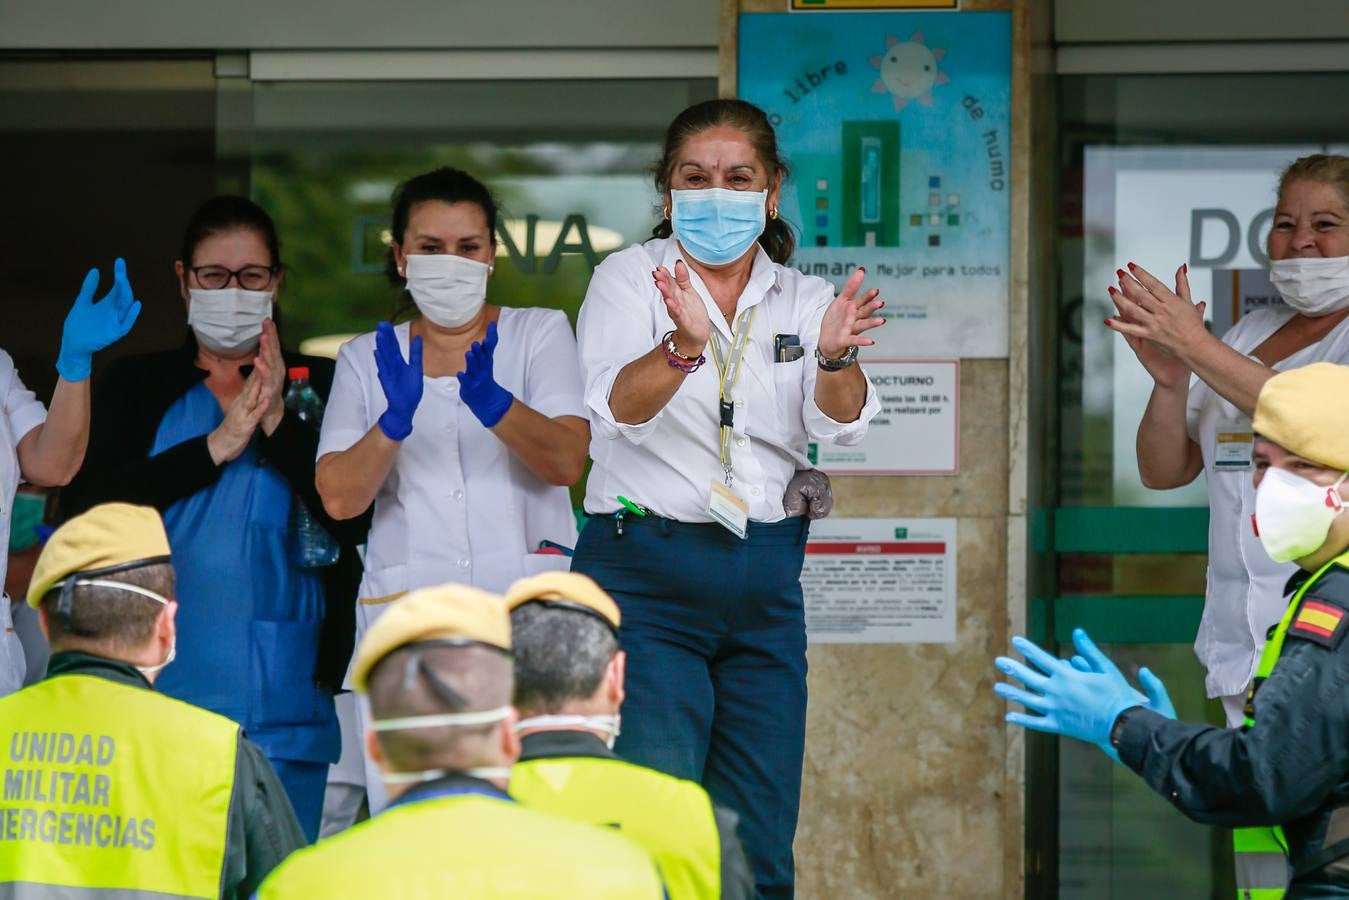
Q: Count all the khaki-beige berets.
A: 4